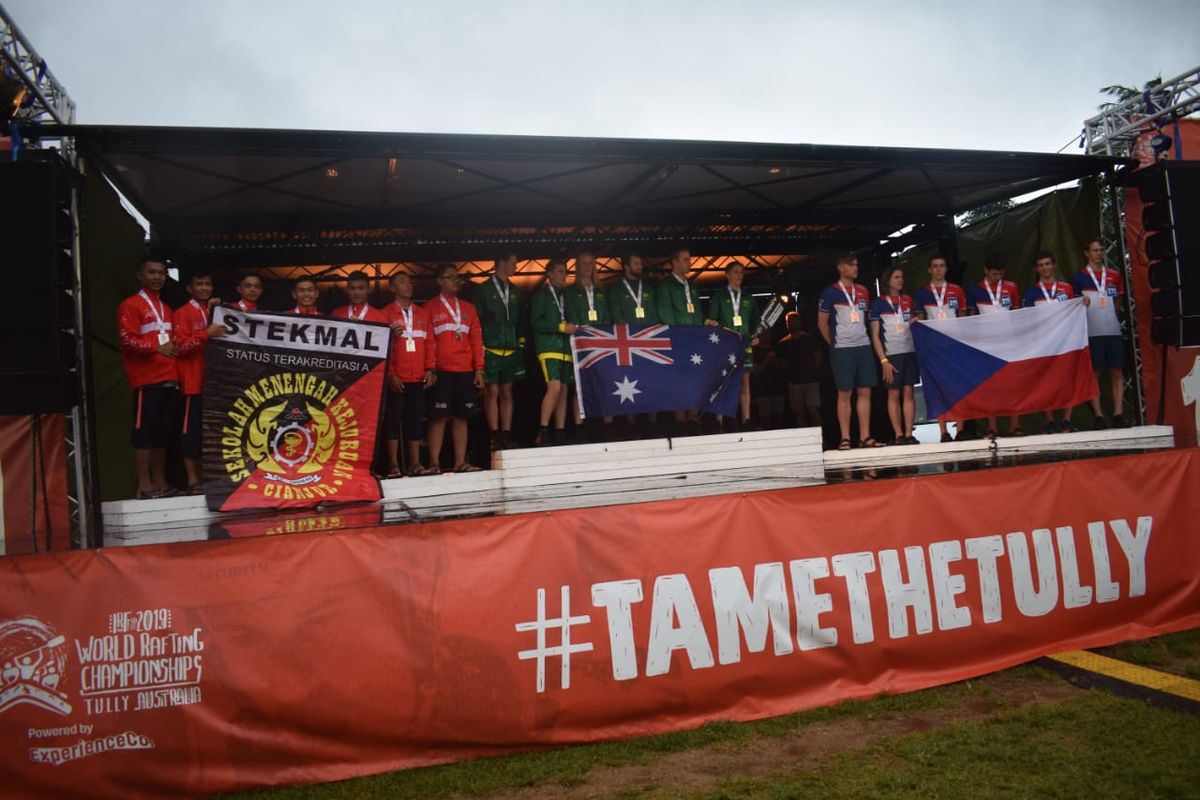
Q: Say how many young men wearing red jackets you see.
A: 7